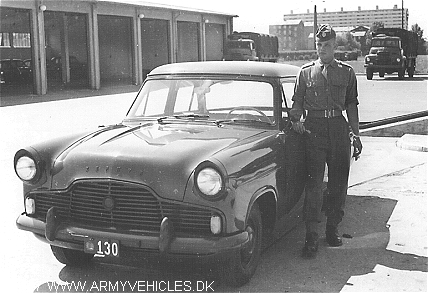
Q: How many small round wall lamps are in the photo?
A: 3